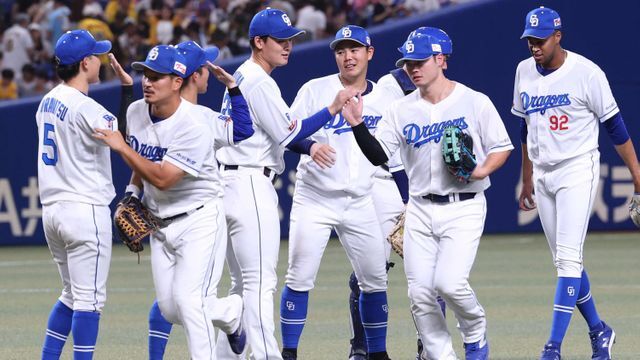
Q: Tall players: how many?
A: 2